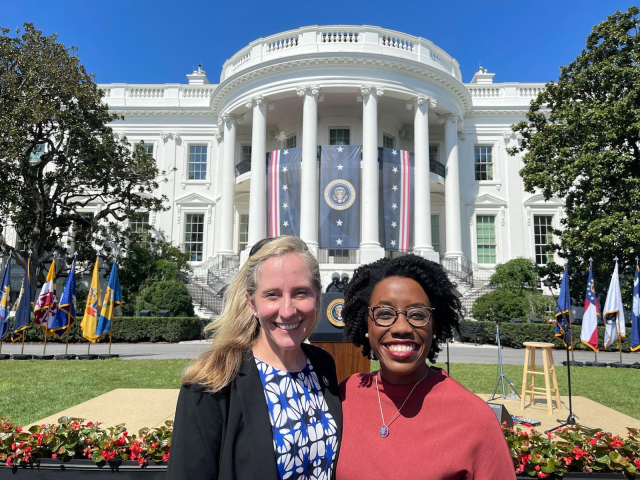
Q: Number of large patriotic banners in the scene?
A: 3